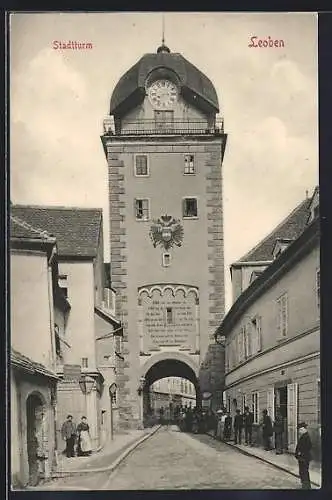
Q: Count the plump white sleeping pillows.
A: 0